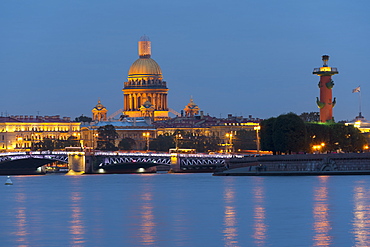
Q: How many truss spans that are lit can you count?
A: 3